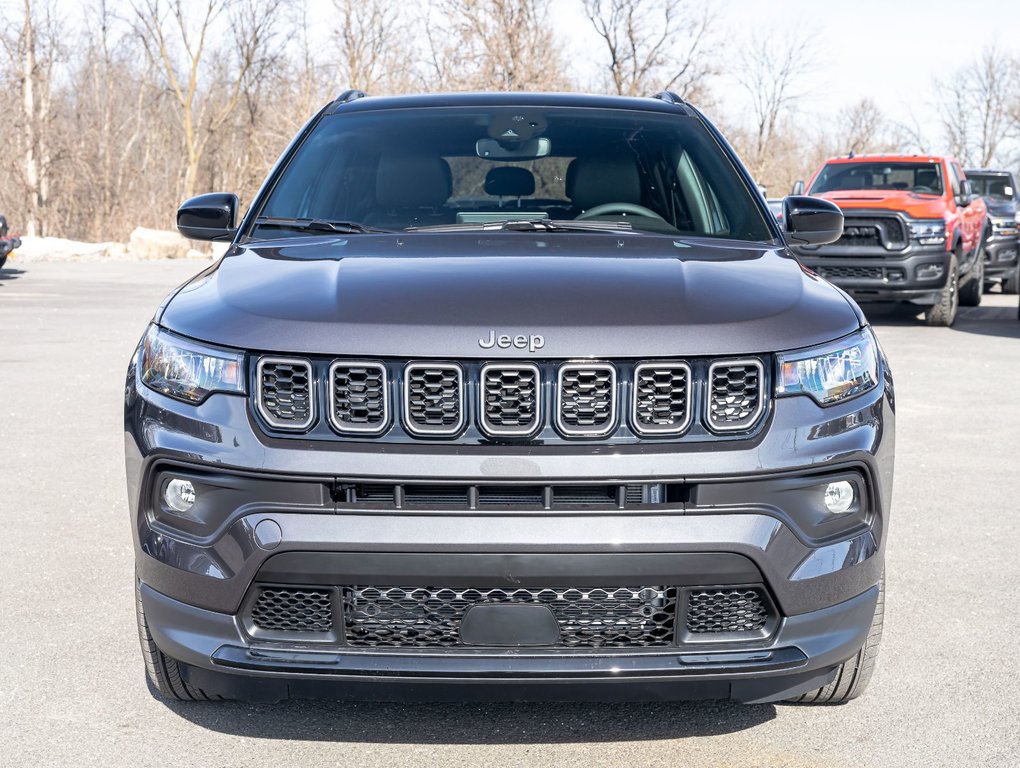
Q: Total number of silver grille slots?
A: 7